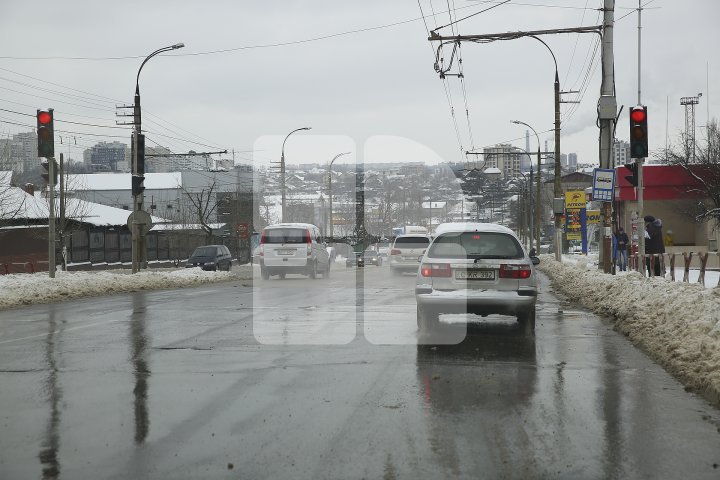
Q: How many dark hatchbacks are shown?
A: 1